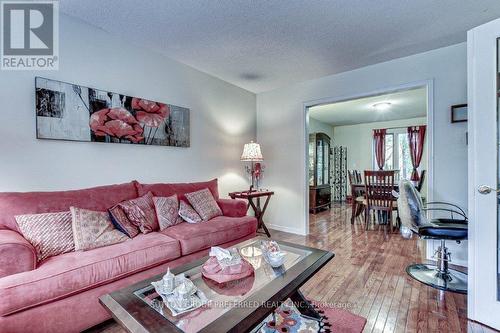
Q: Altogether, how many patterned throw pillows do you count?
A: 7